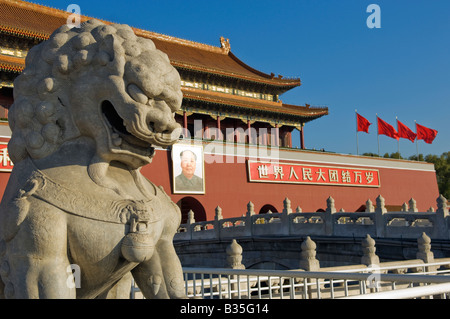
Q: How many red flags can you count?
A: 4